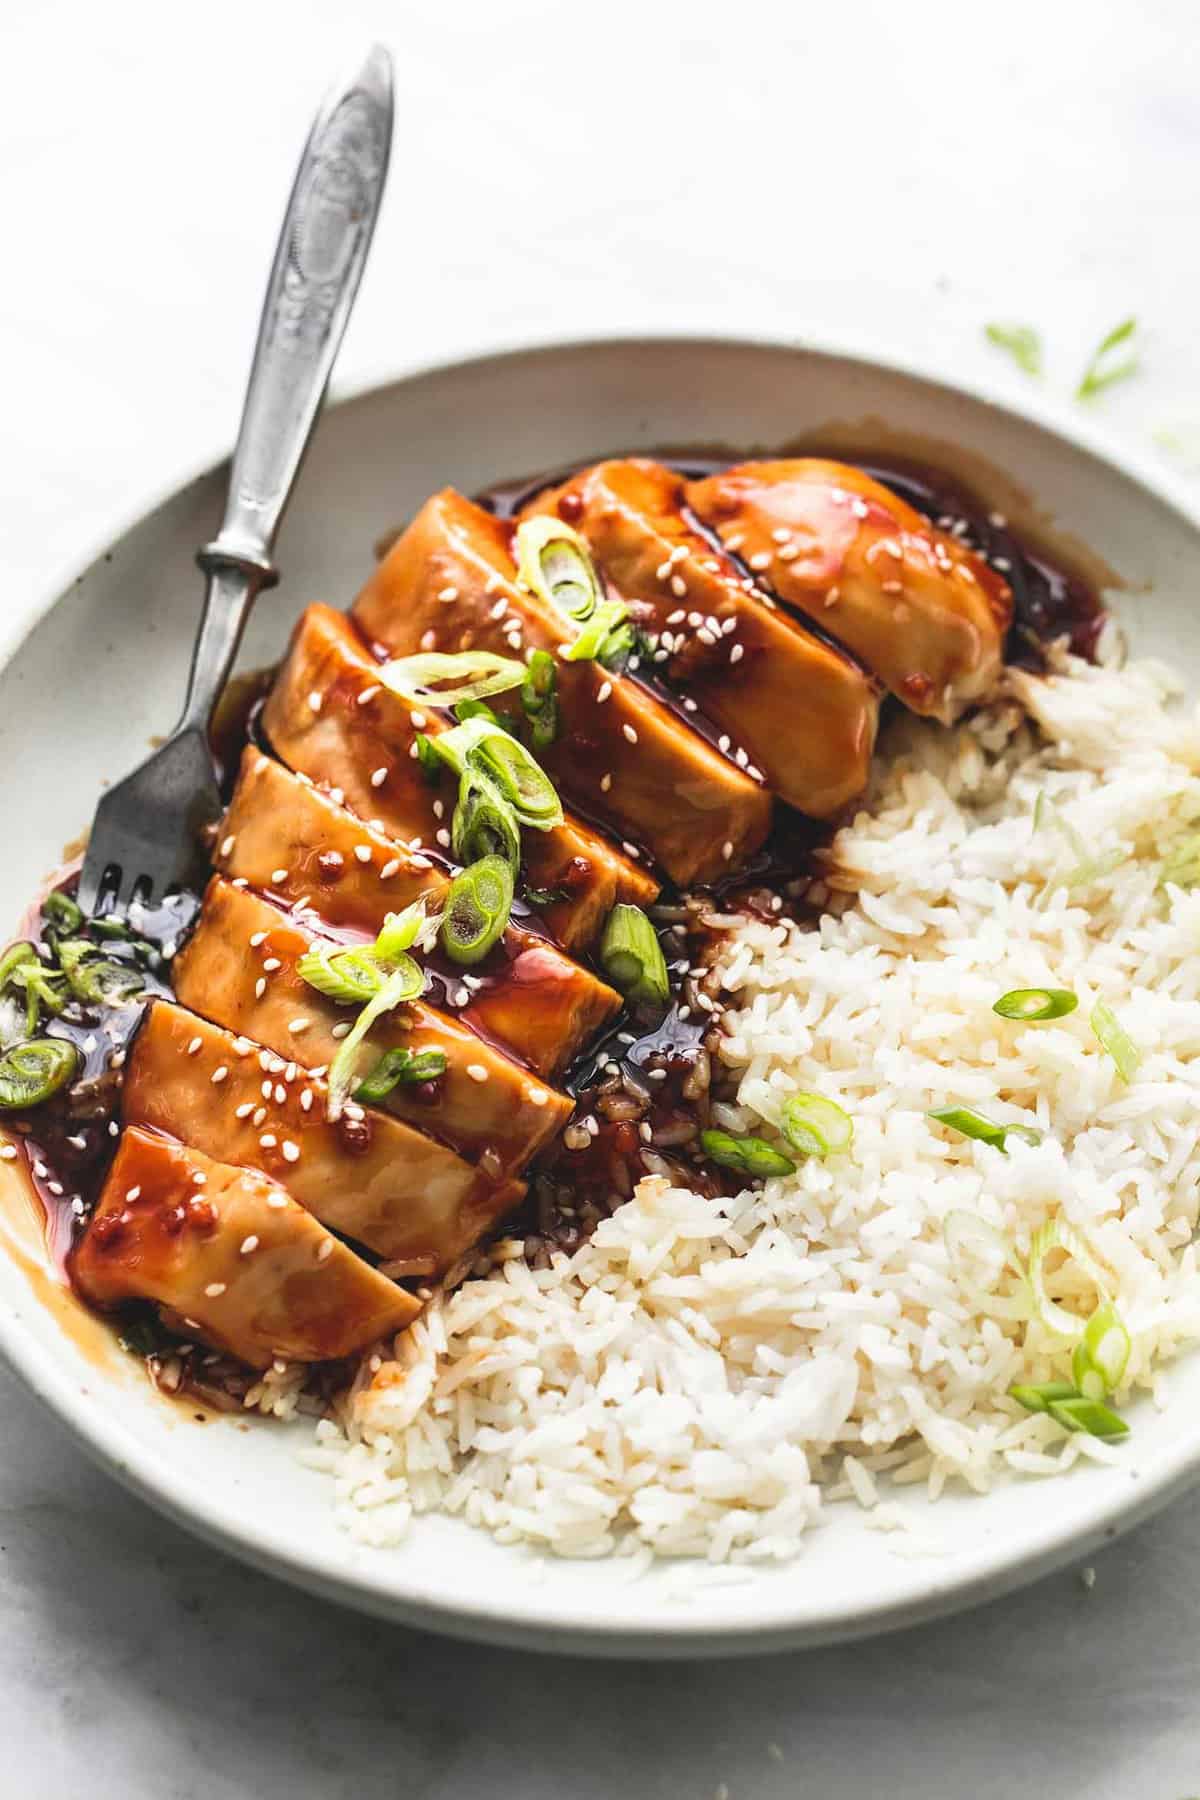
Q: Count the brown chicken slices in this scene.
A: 8